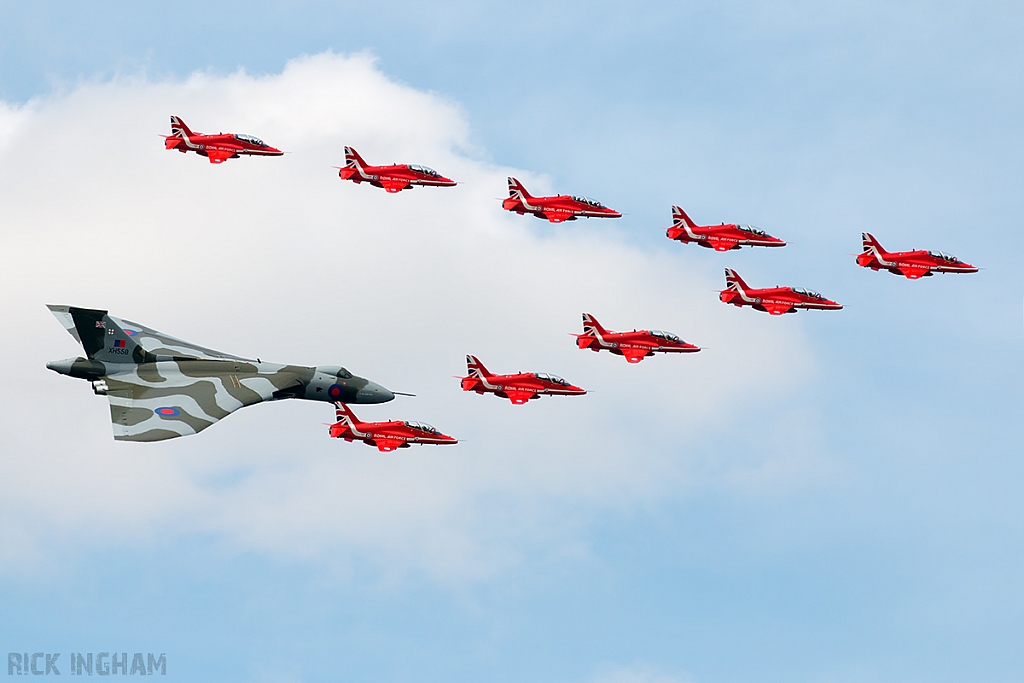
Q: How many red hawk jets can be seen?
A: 9